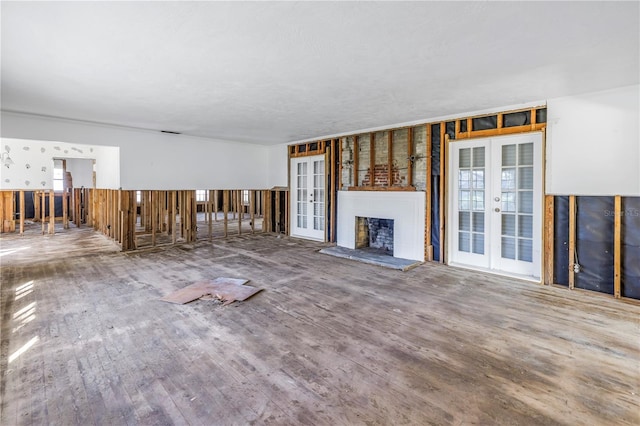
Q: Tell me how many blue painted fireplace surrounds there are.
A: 0